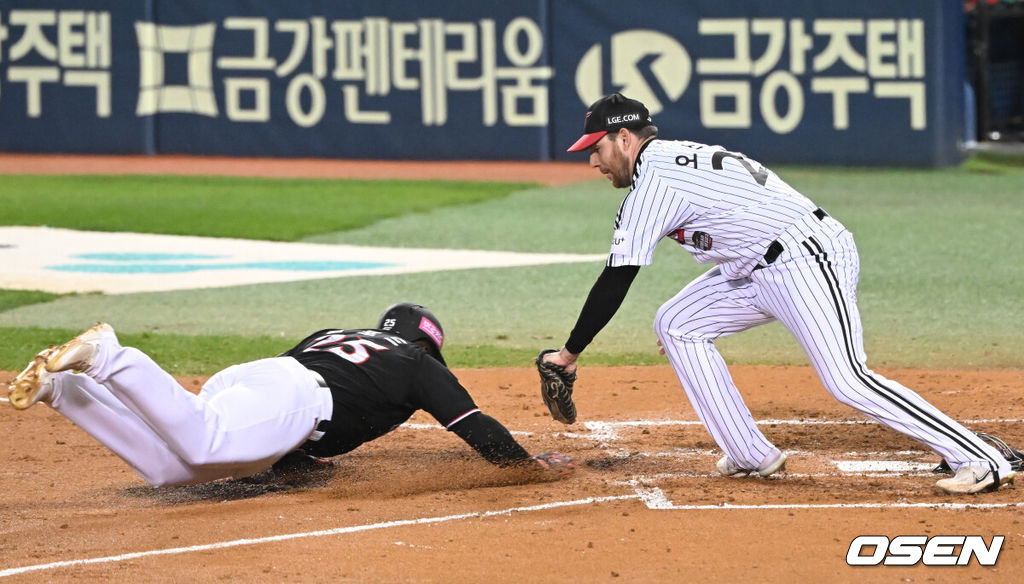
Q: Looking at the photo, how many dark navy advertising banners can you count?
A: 3